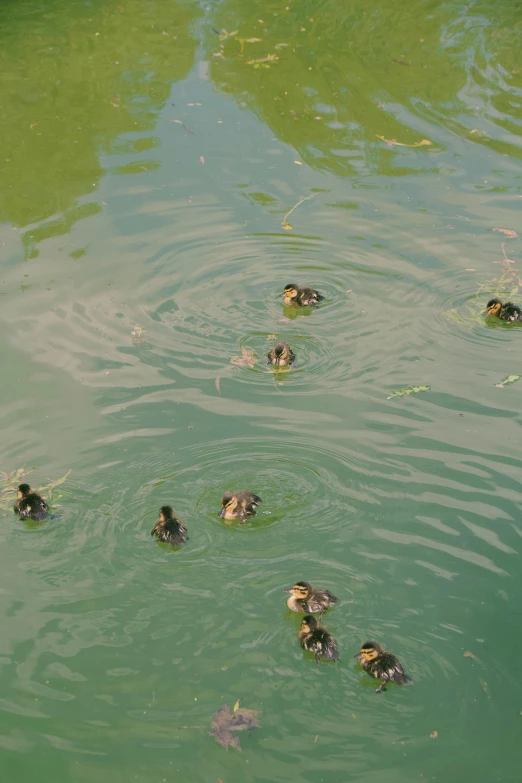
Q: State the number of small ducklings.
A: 9